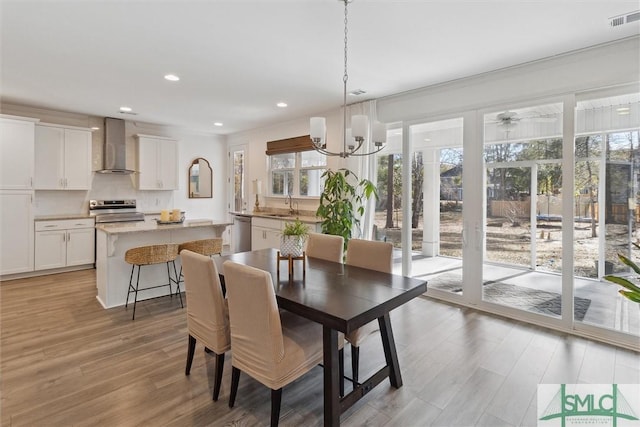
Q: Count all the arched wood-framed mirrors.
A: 1